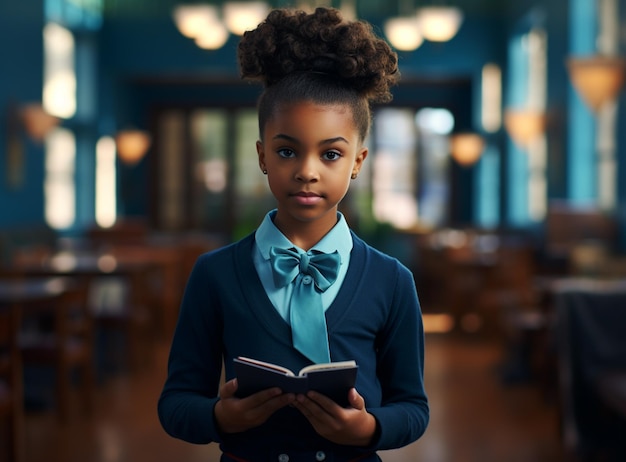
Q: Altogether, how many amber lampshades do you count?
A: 5